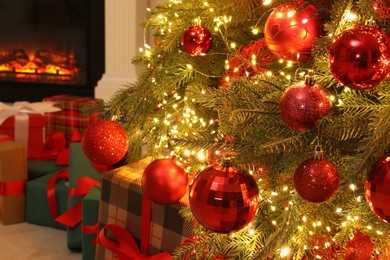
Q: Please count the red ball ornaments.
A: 9